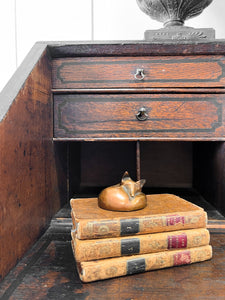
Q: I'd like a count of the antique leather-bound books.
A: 3